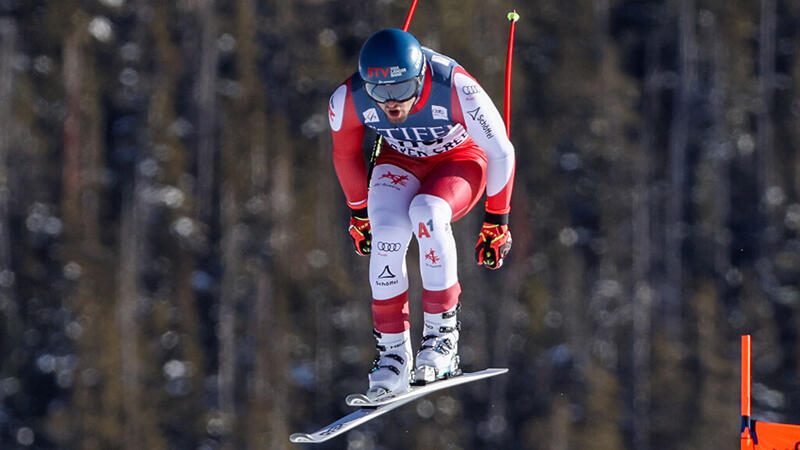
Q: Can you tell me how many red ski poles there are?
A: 2